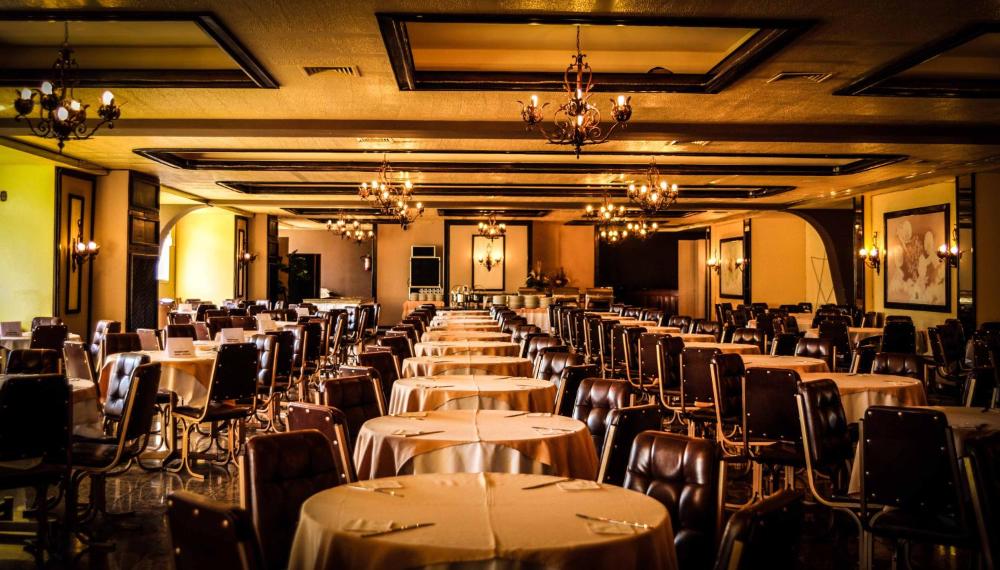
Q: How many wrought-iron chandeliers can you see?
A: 11